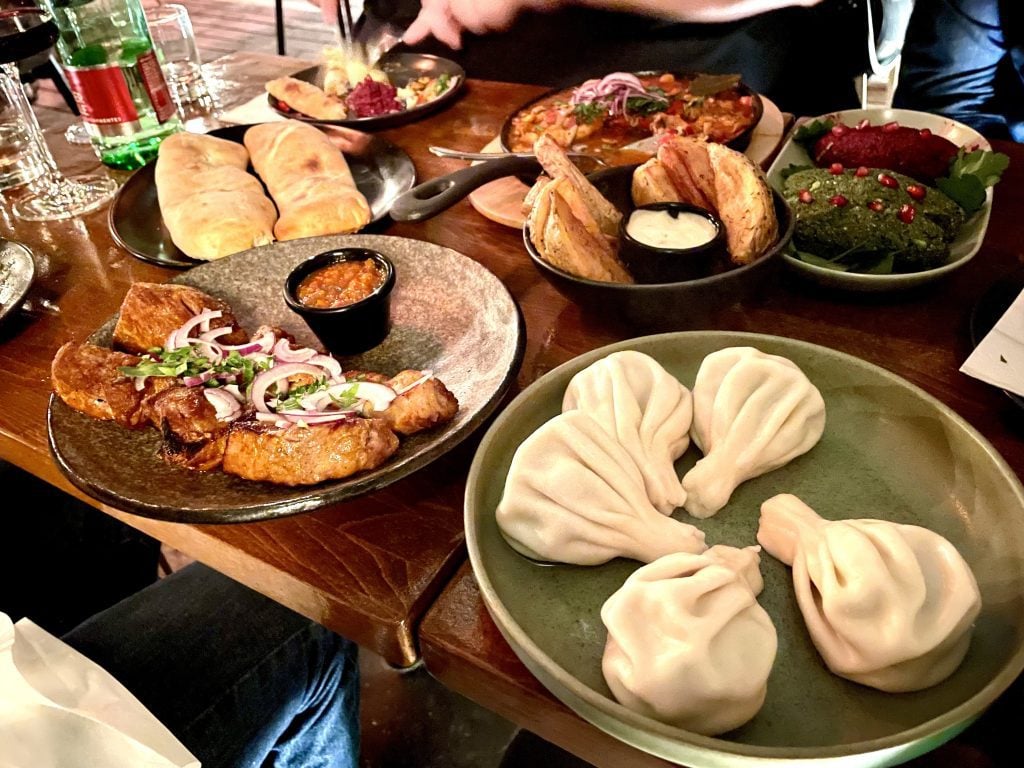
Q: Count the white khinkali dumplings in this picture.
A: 5